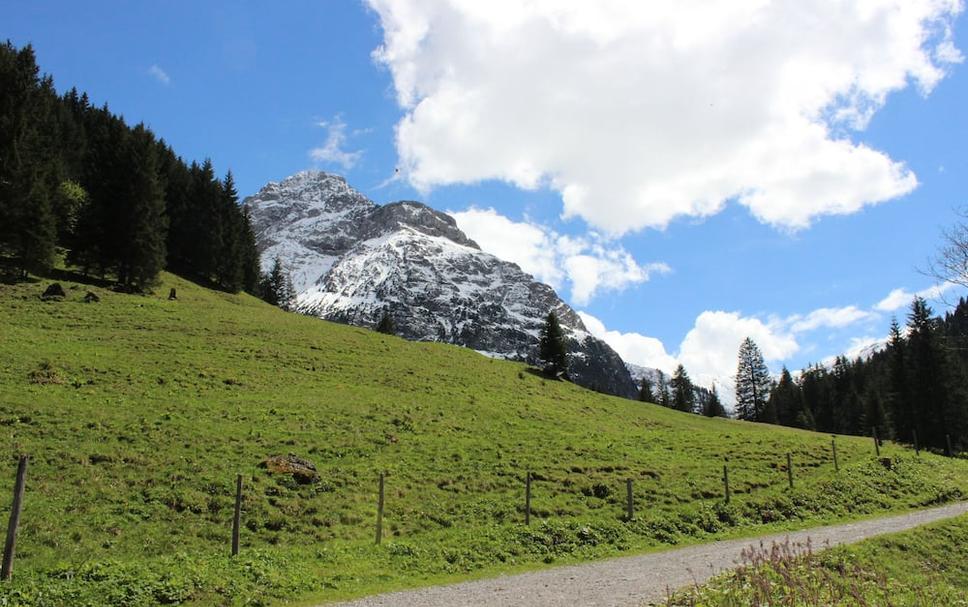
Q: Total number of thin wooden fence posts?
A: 11